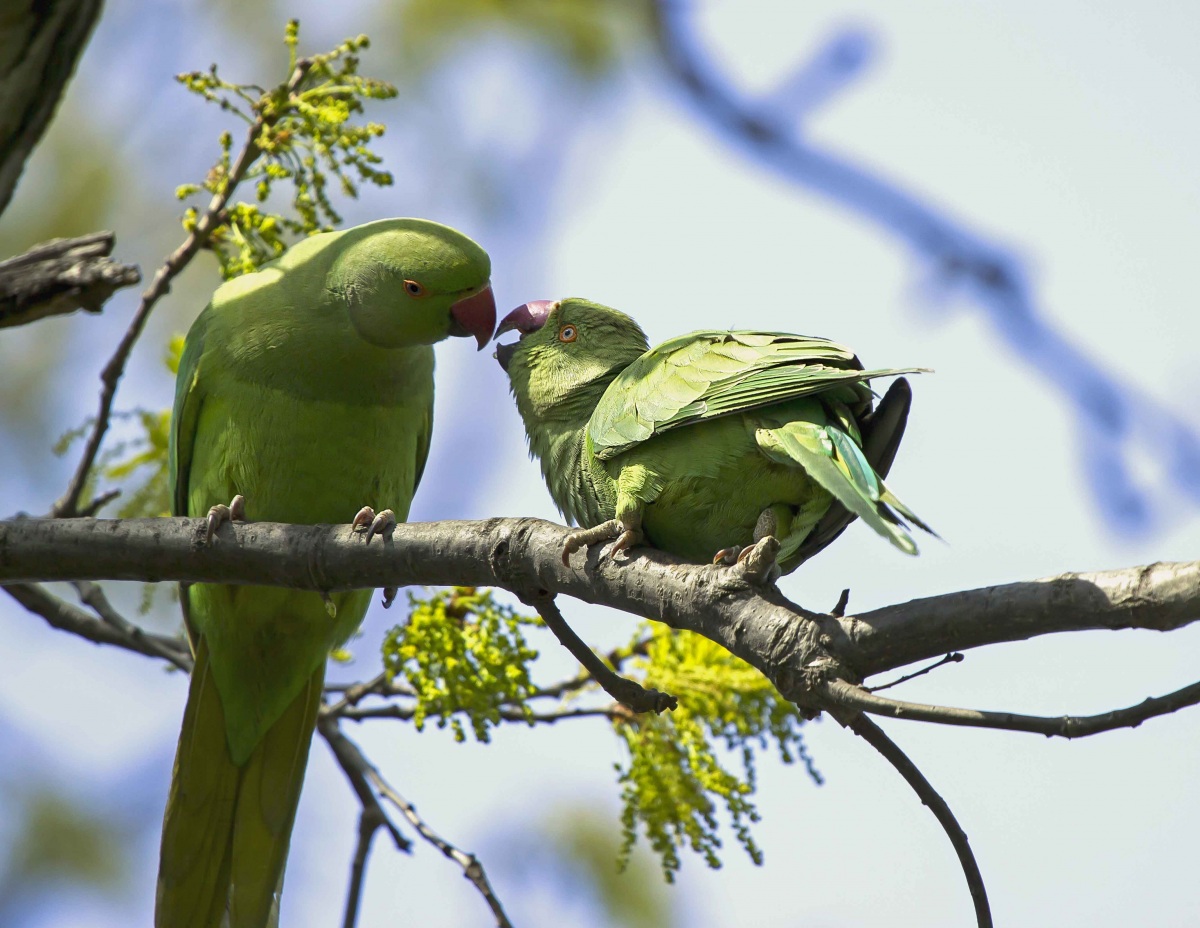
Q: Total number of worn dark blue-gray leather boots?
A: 0